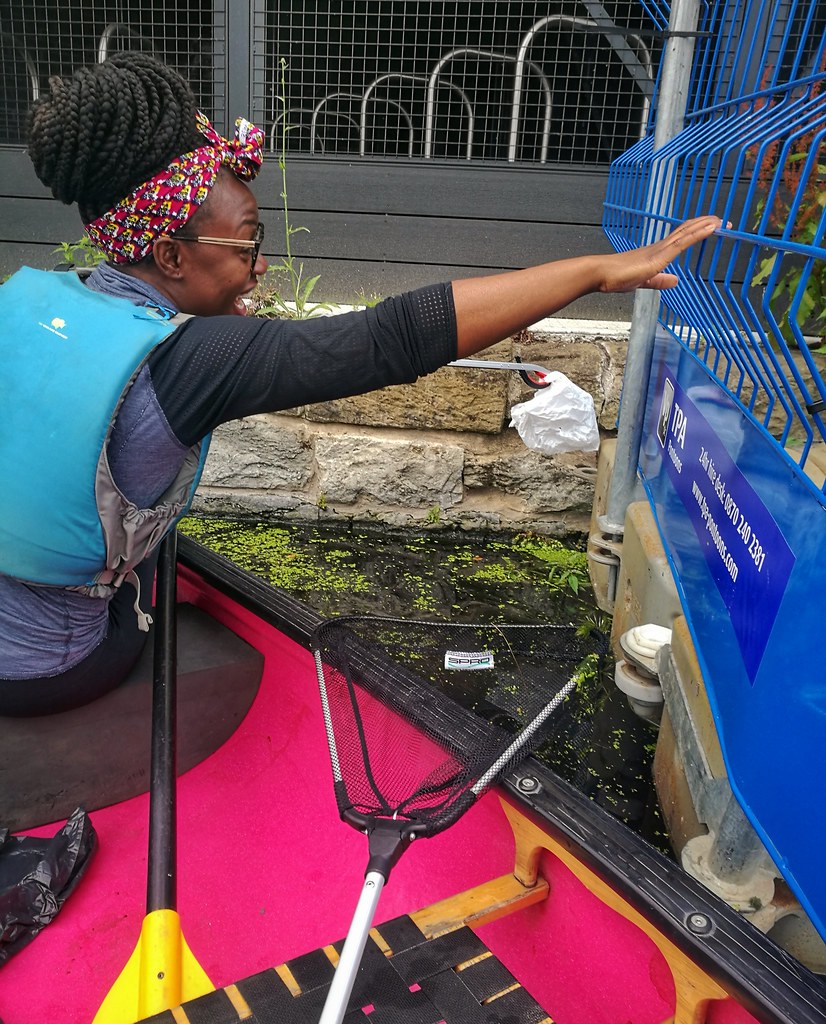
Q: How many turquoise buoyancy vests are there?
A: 1